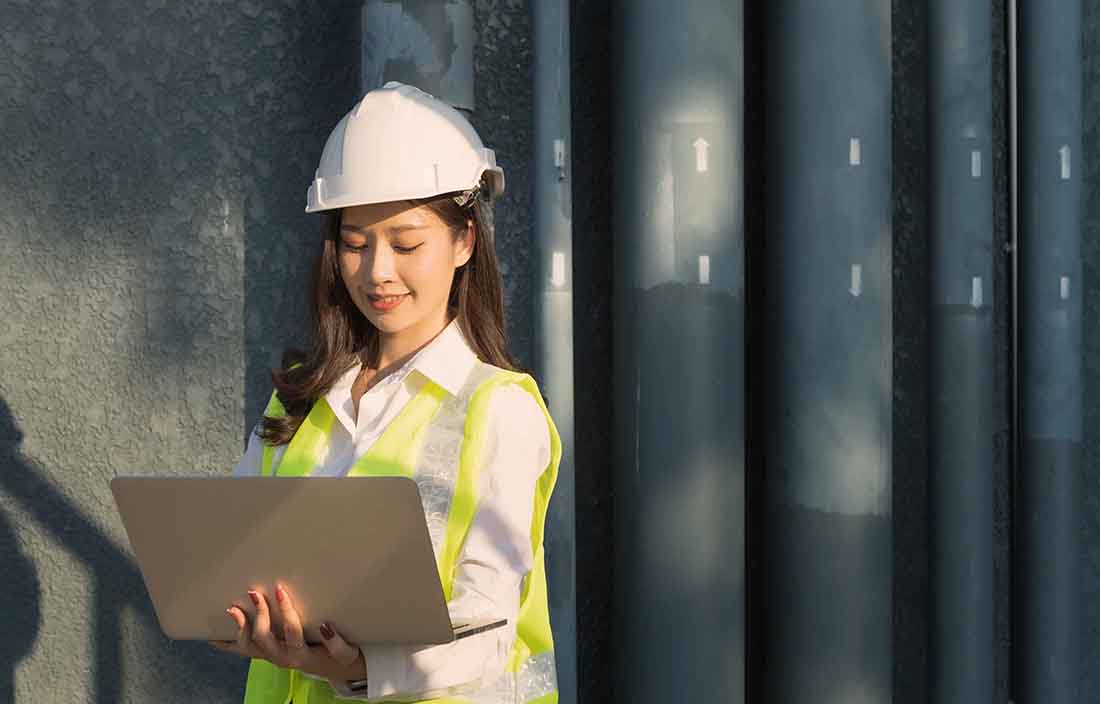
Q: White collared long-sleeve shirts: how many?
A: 1